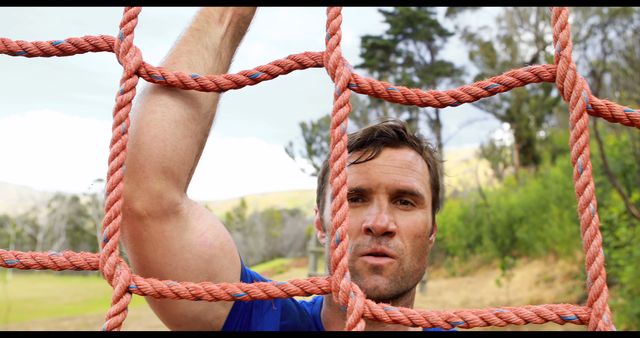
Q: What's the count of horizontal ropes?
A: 2